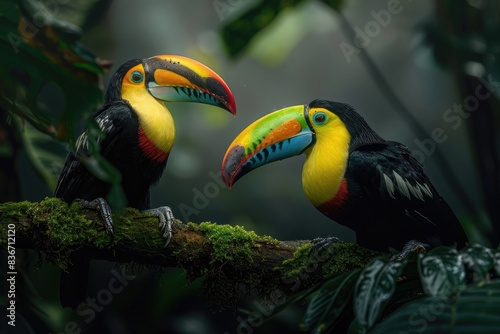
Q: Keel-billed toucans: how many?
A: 2